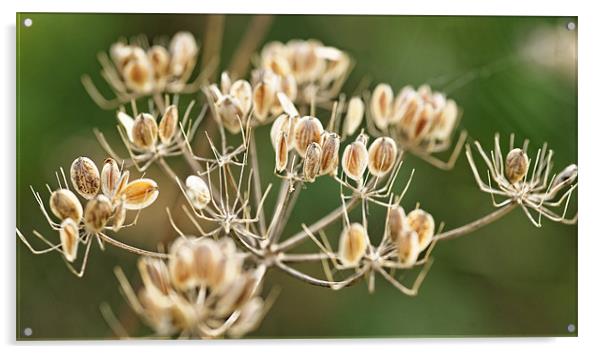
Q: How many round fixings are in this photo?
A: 4